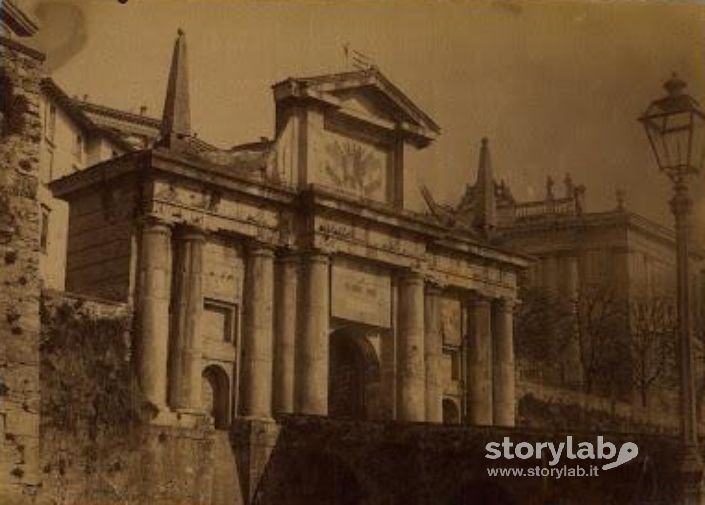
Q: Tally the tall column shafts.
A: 9